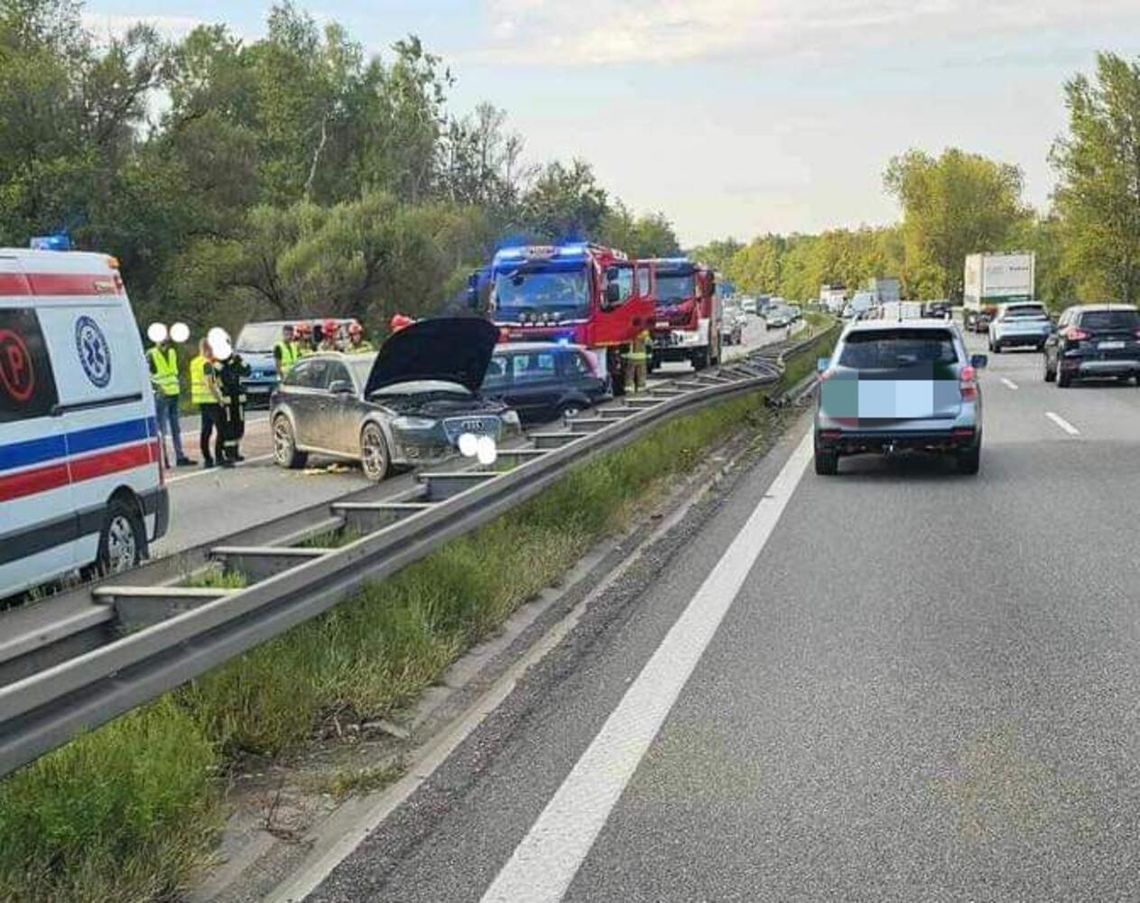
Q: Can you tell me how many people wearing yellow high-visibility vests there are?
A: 3